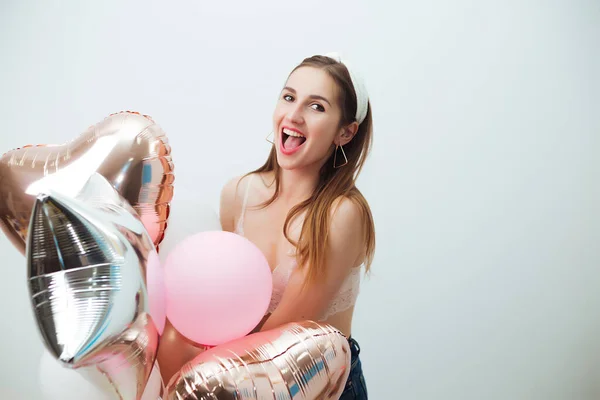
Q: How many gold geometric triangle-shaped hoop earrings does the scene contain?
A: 2